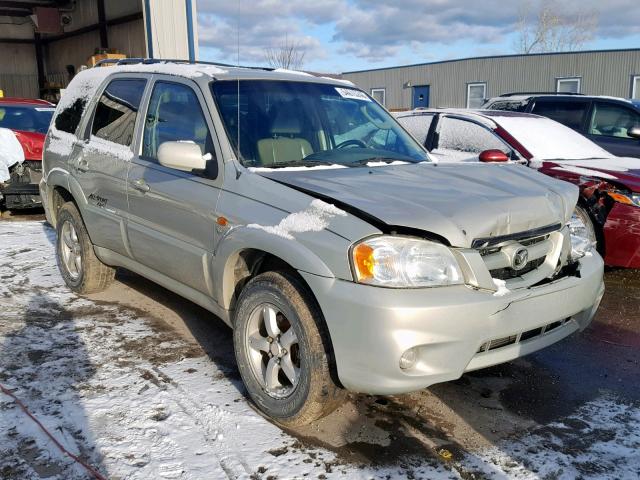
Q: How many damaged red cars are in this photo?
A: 2